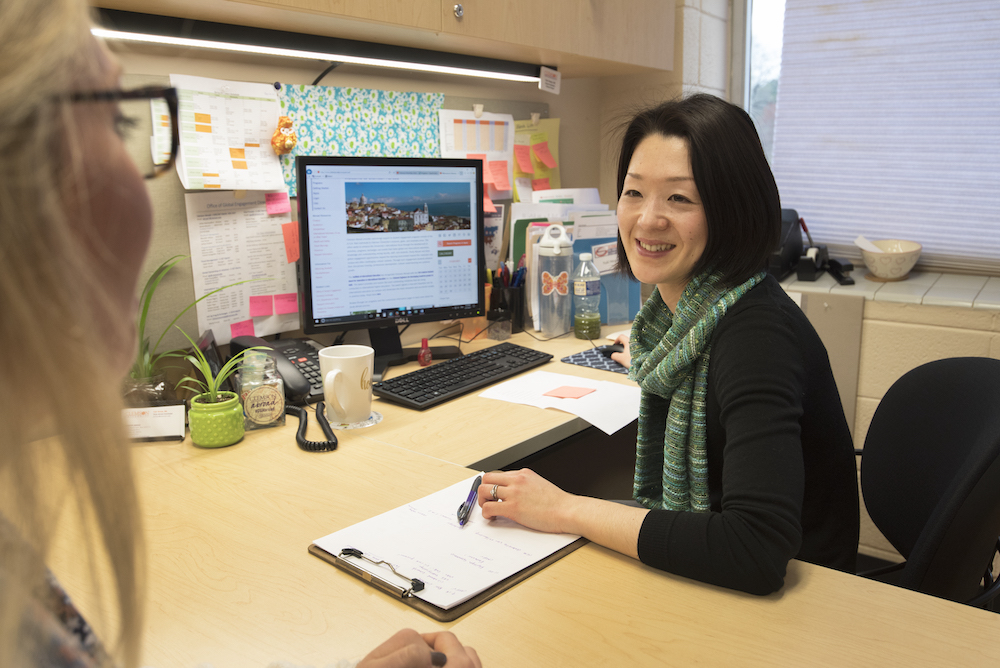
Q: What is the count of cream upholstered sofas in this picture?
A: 0